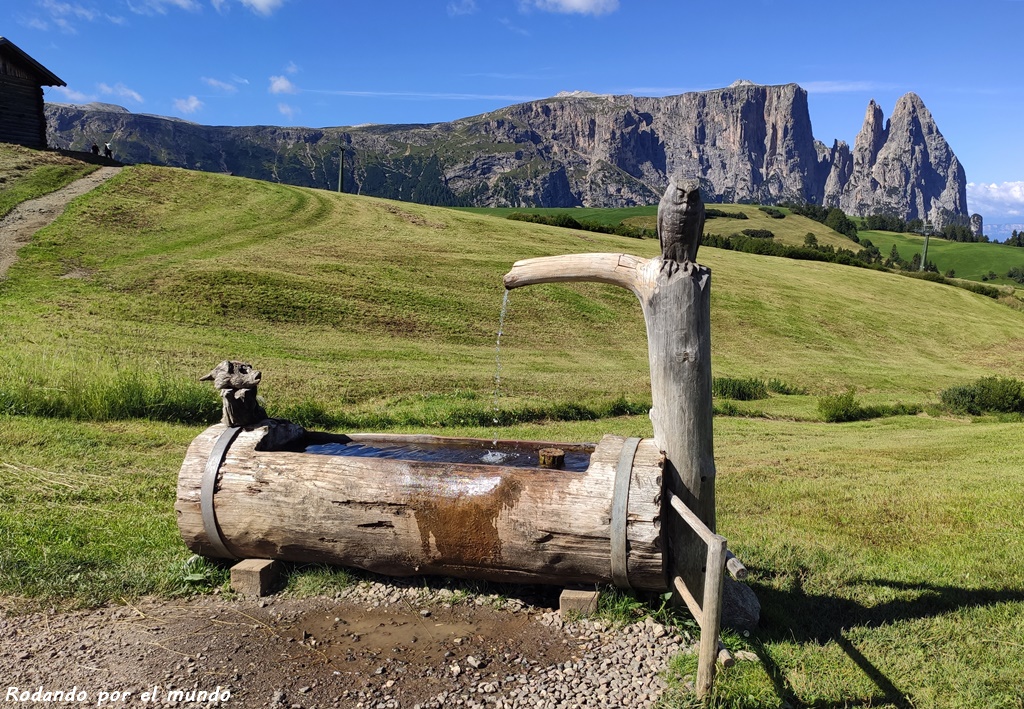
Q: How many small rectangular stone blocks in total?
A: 2